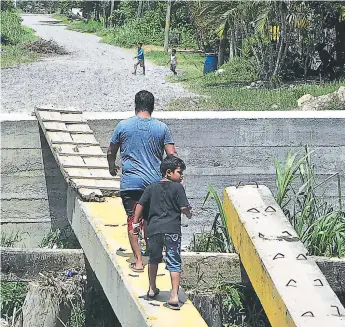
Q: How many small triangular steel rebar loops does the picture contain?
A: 12